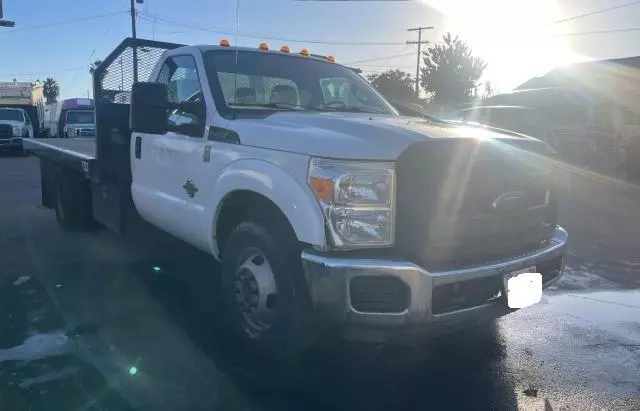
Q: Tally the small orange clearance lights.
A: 5